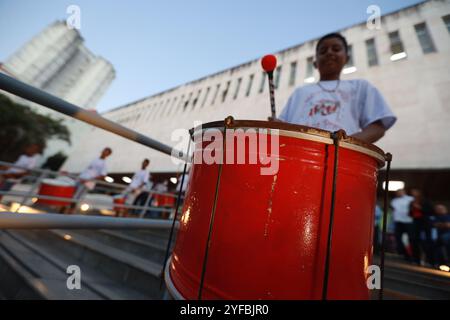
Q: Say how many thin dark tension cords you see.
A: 4